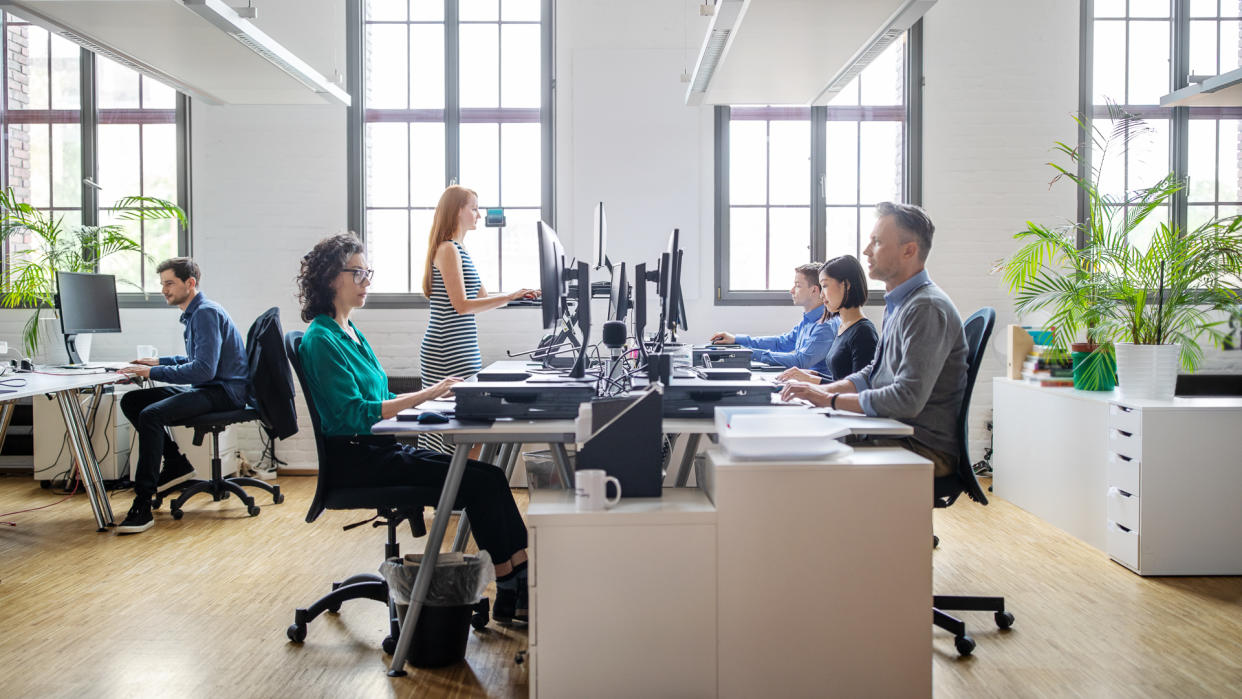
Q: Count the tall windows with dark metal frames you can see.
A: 4